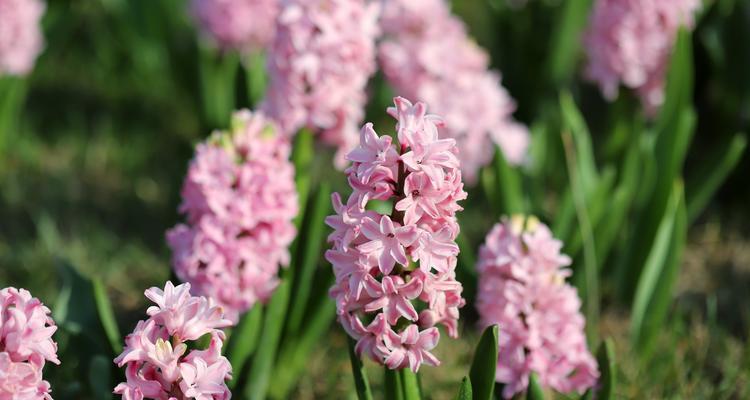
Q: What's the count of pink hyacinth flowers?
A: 10